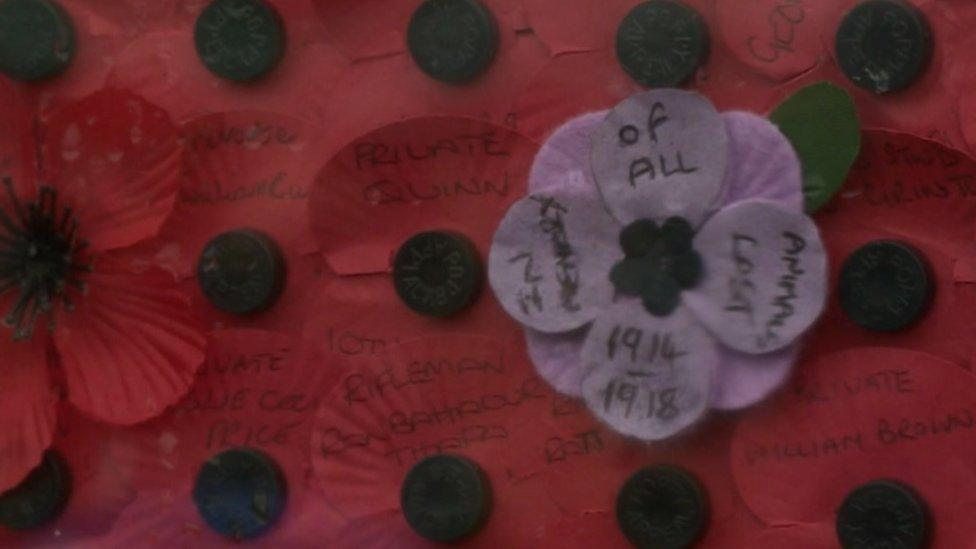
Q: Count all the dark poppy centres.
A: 15